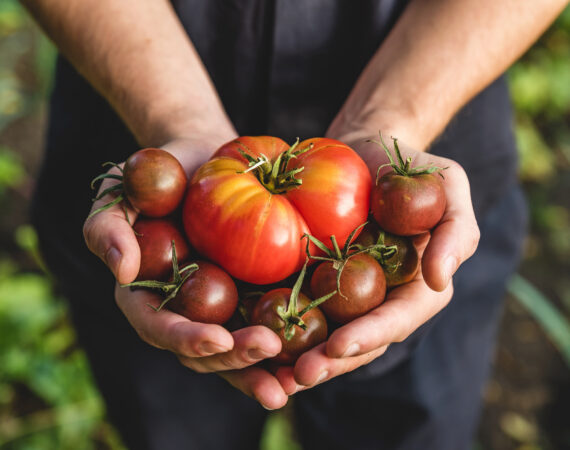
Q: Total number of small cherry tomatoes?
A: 7